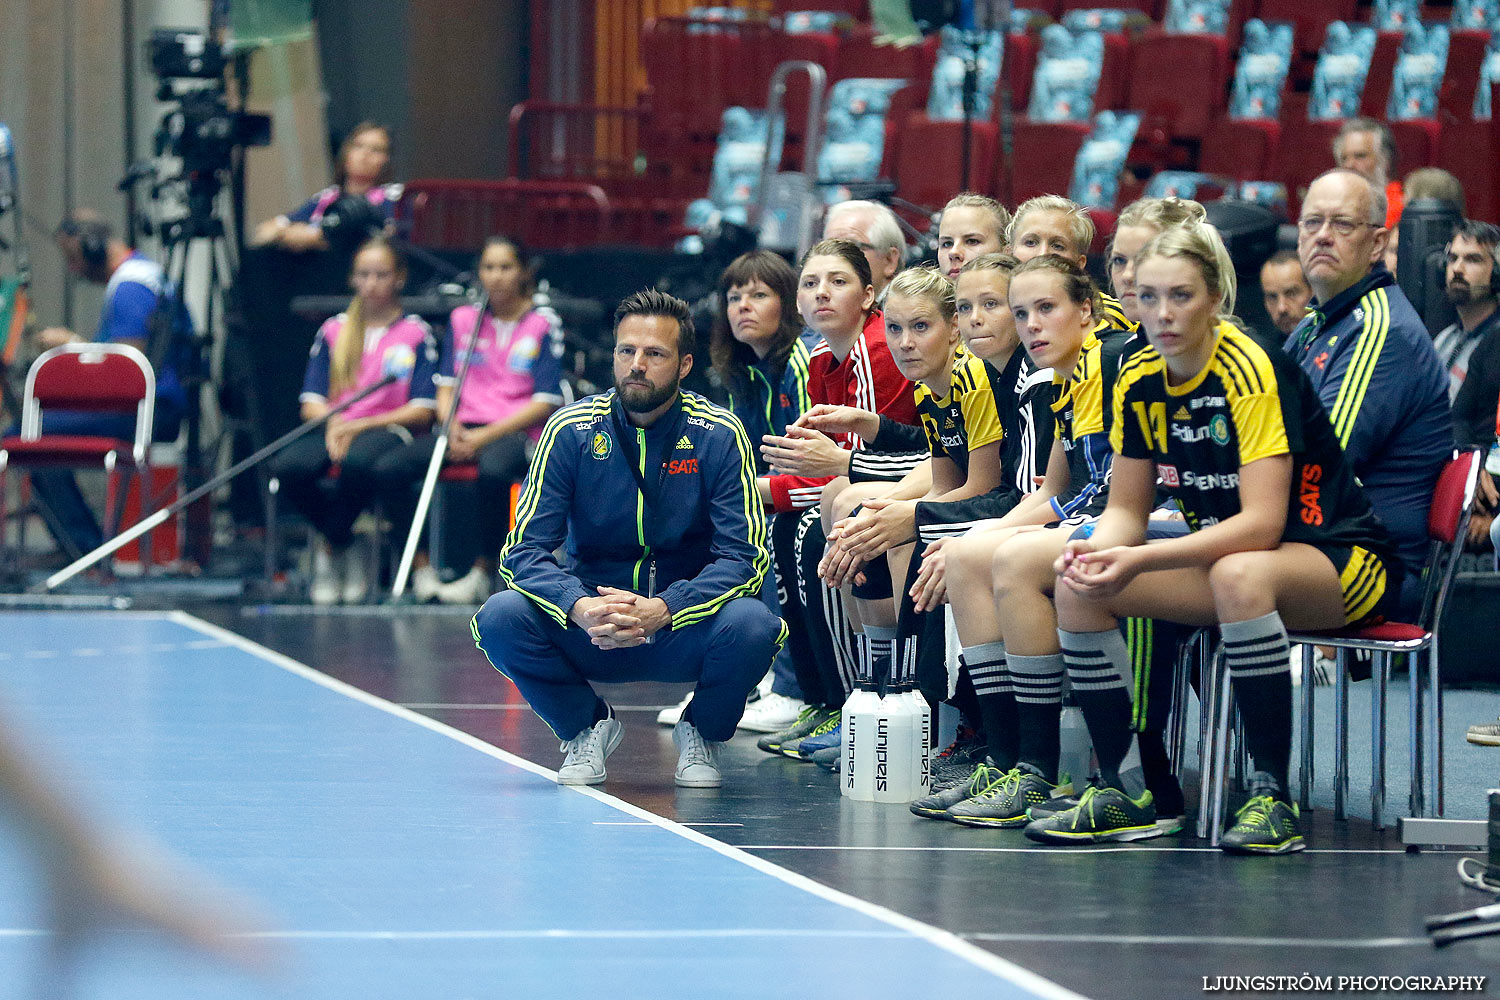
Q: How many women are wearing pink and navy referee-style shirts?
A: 3